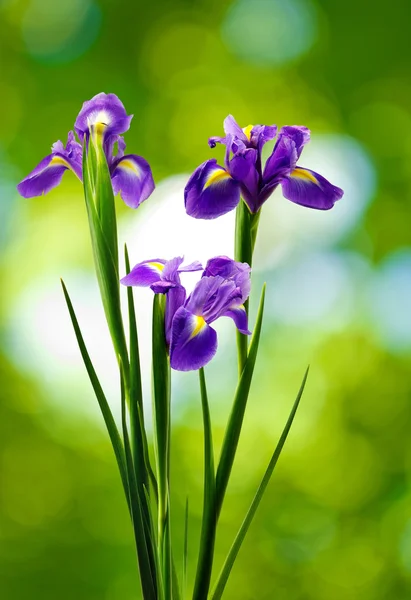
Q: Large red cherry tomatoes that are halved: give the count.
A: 0